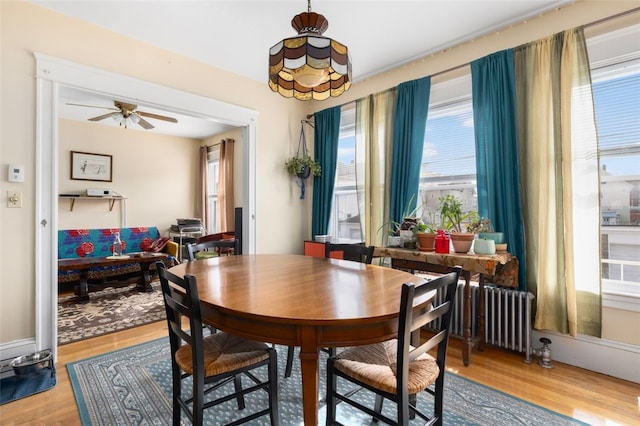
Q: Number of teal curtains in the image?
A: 3